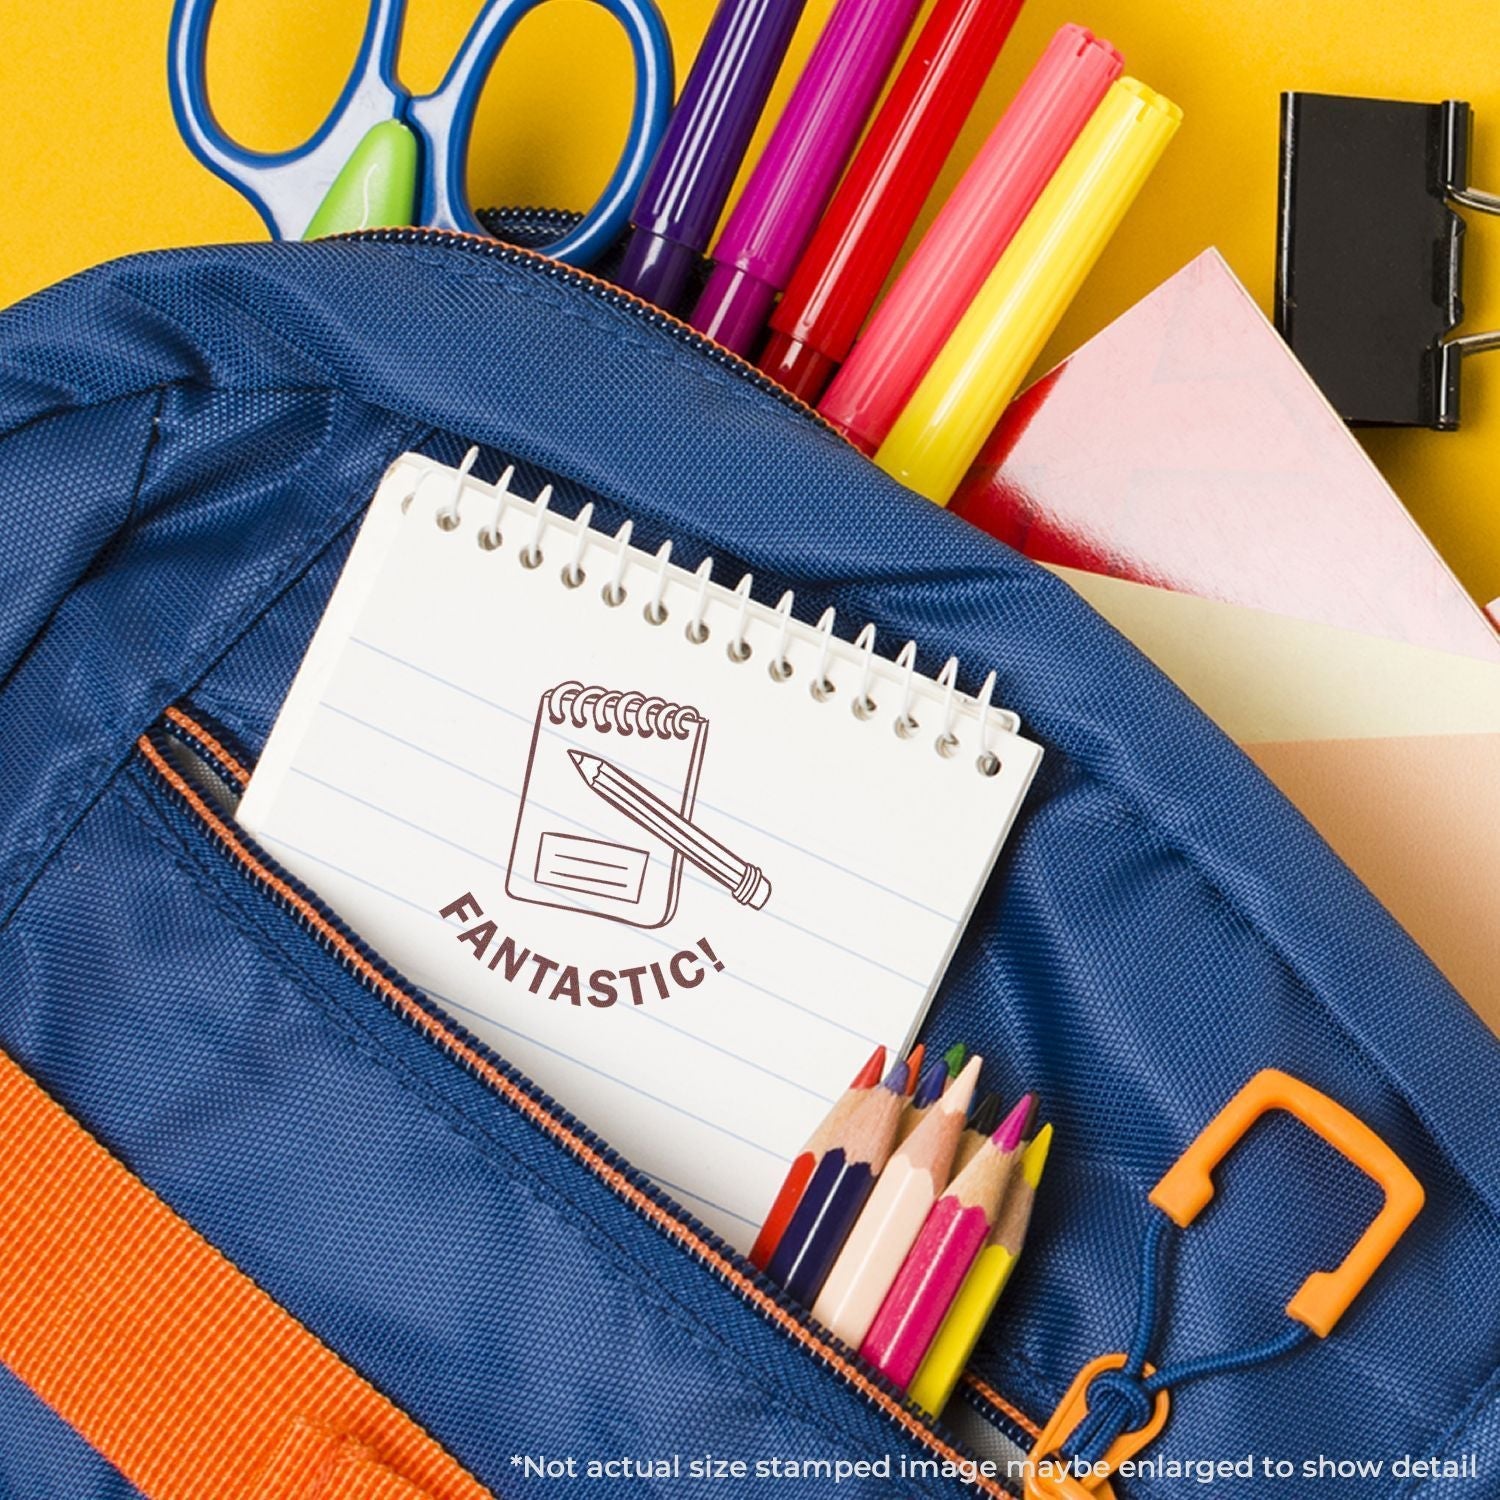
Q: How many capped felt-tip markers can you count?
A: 5